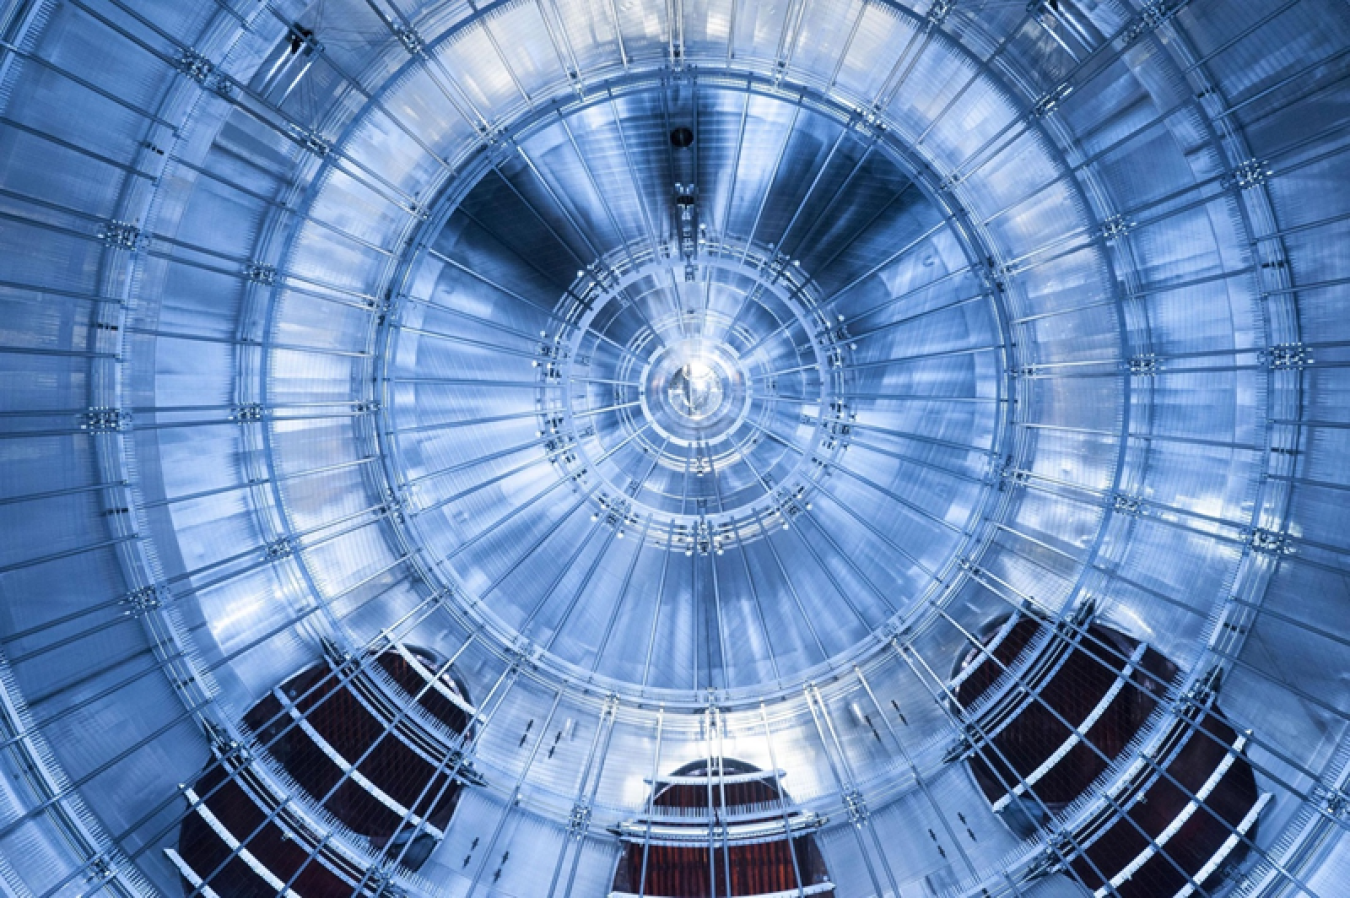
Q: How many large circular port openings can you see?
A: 3